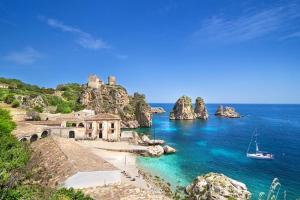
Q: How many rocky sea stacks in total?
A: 3